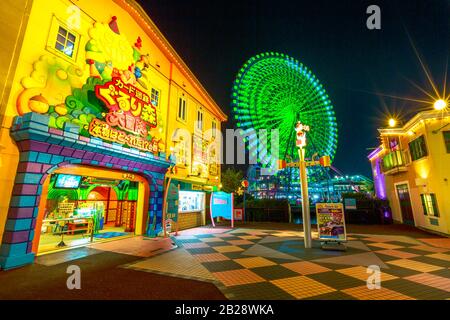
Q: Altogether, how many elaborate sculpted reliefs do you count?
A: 1